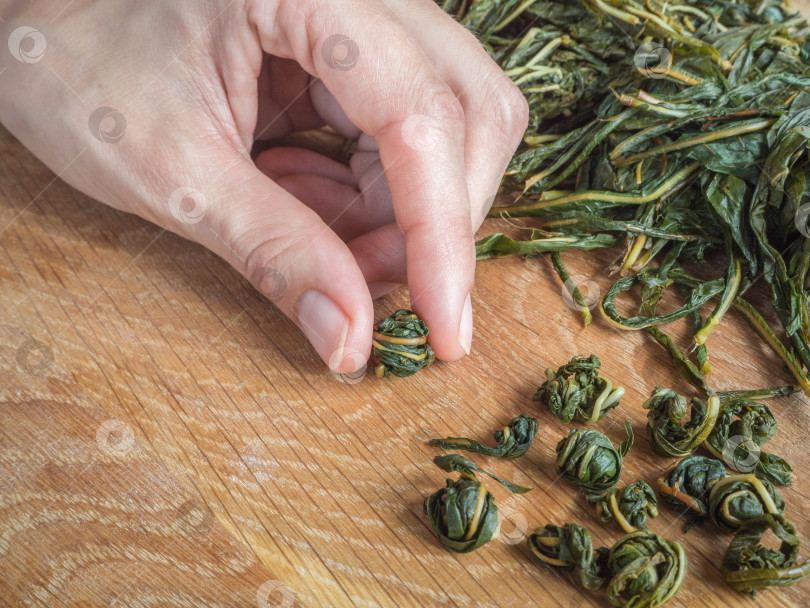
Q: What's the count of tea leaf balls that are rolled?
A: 13